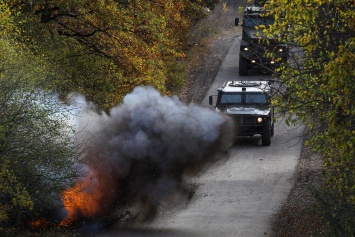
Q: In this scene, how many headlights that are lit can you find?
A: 5